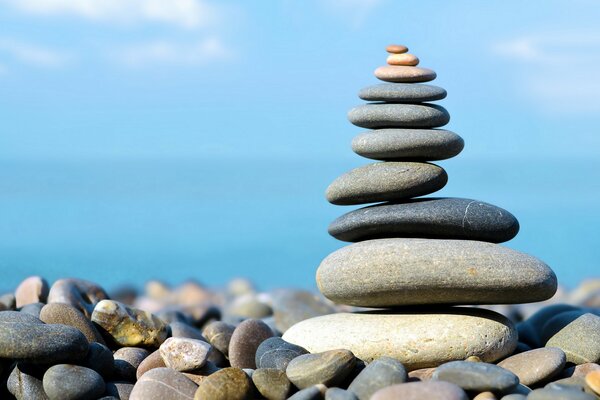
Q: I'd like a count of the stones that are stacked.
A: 10